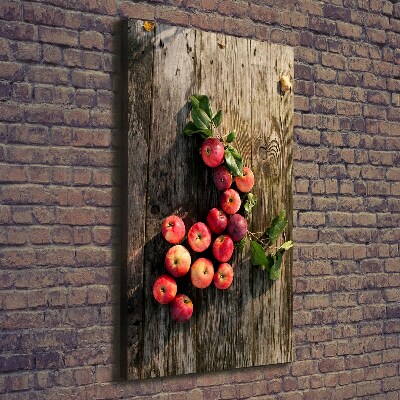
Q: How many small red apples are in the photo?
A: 14